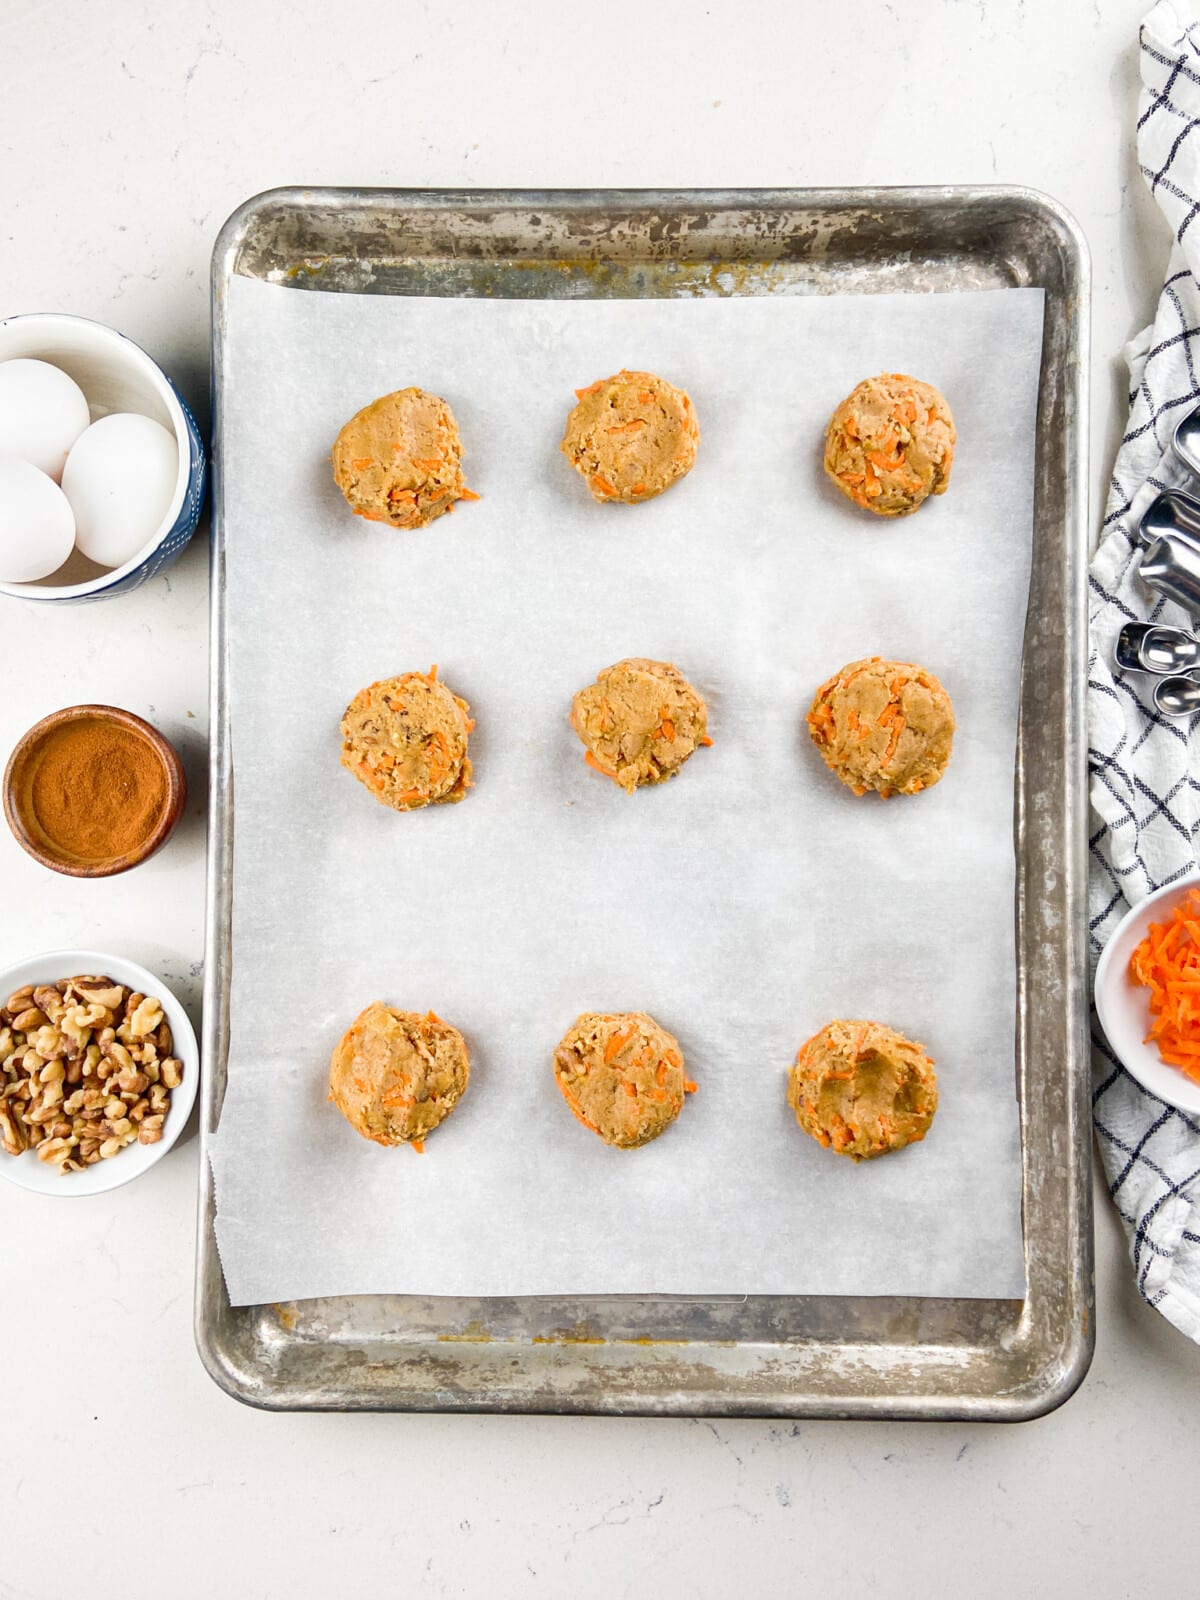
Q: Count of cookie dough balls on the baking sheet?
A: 9